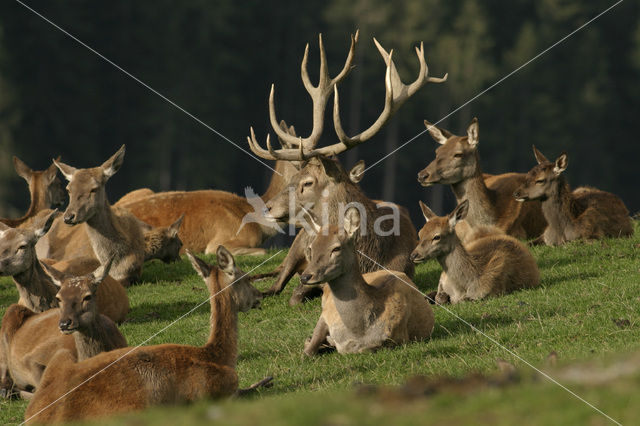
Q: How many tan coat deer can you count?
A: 12